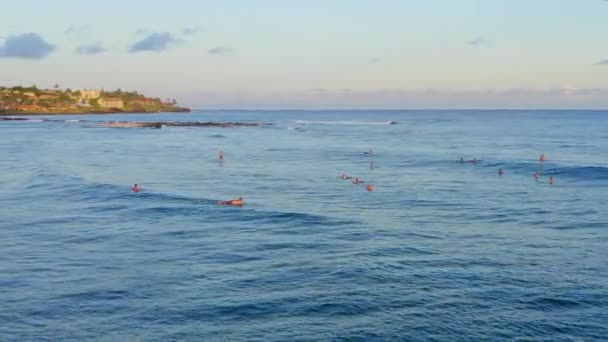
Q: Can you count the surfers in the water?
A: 14